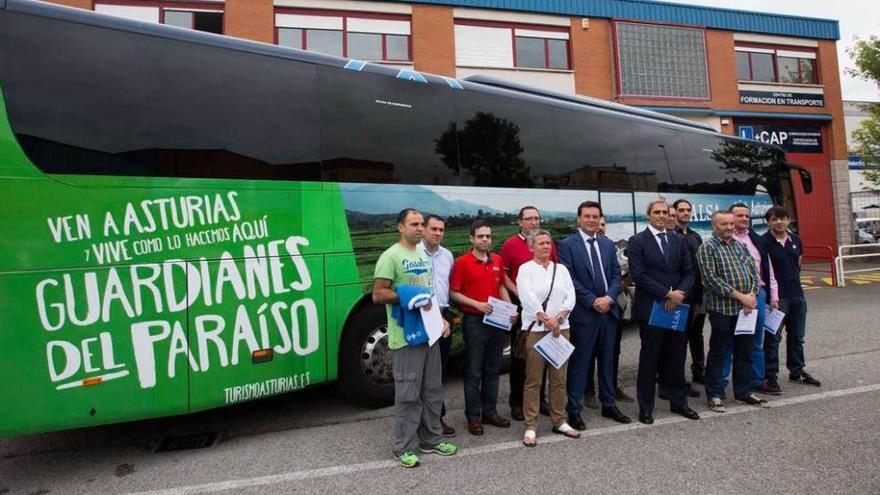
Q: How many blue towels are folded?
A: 1